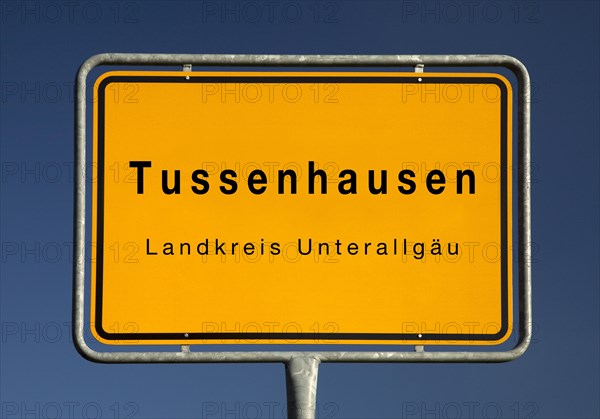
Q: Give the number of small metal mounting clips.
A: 4